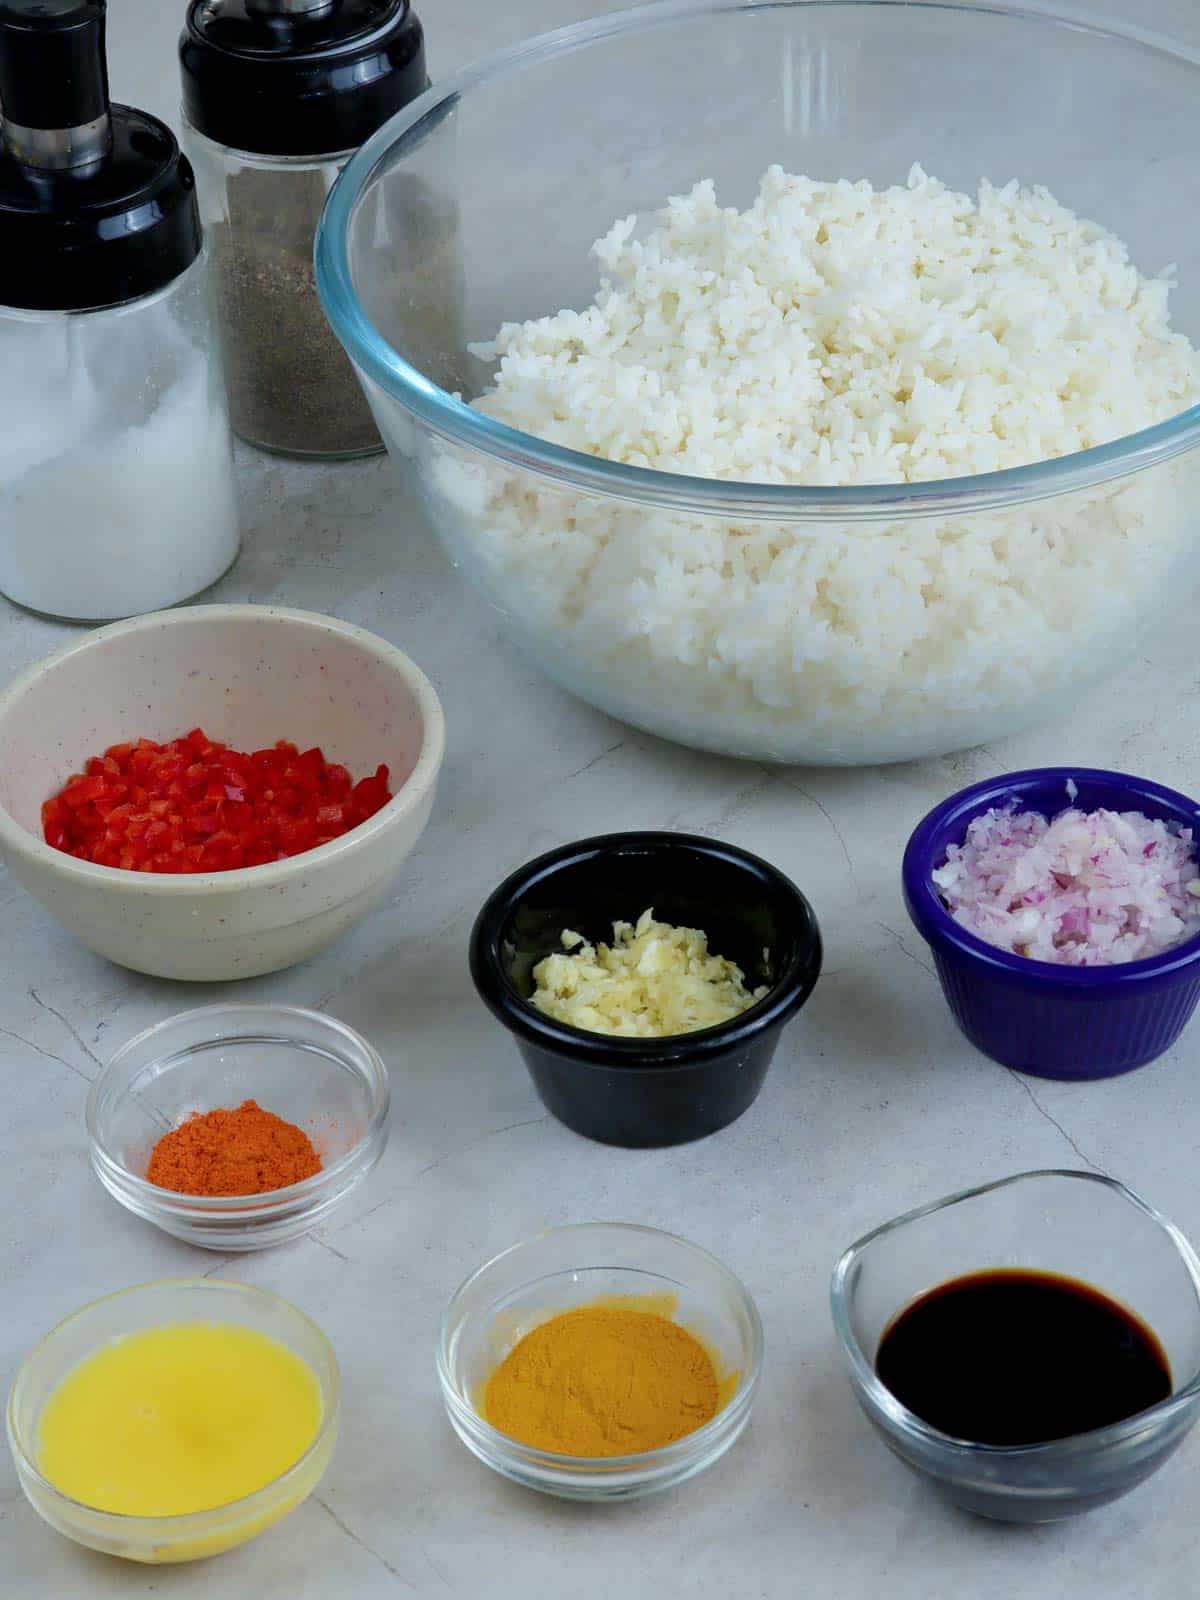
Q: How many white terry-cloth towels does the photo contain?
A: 0